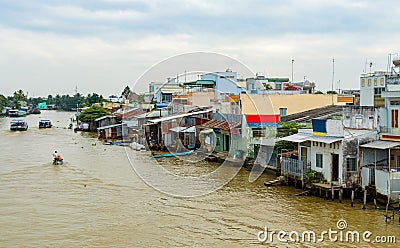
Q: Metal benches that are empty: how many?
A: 0